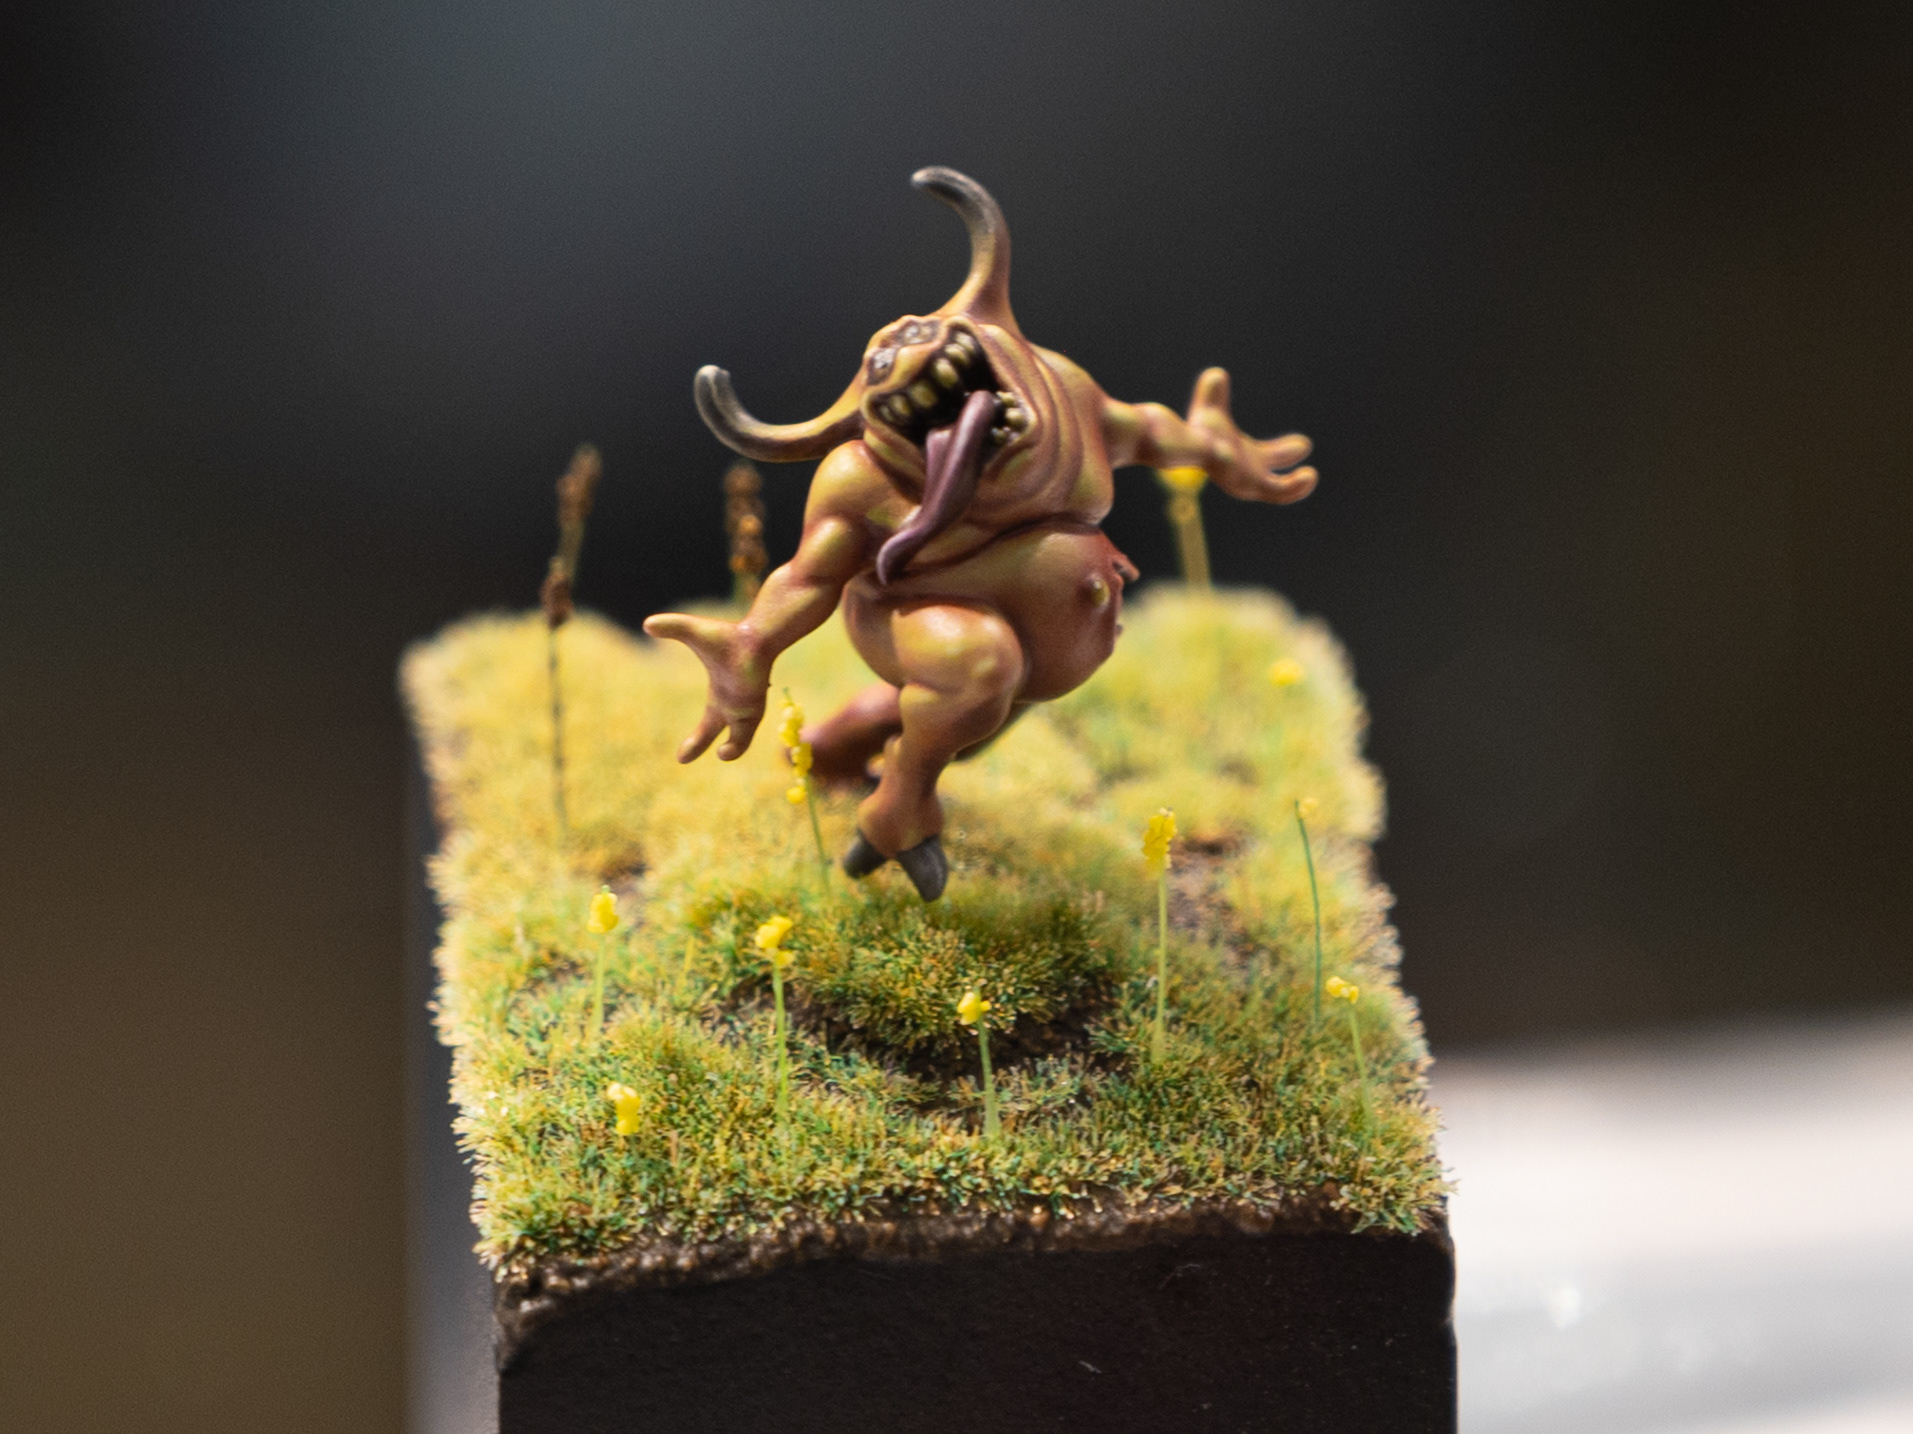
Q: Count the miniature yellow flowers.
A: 10